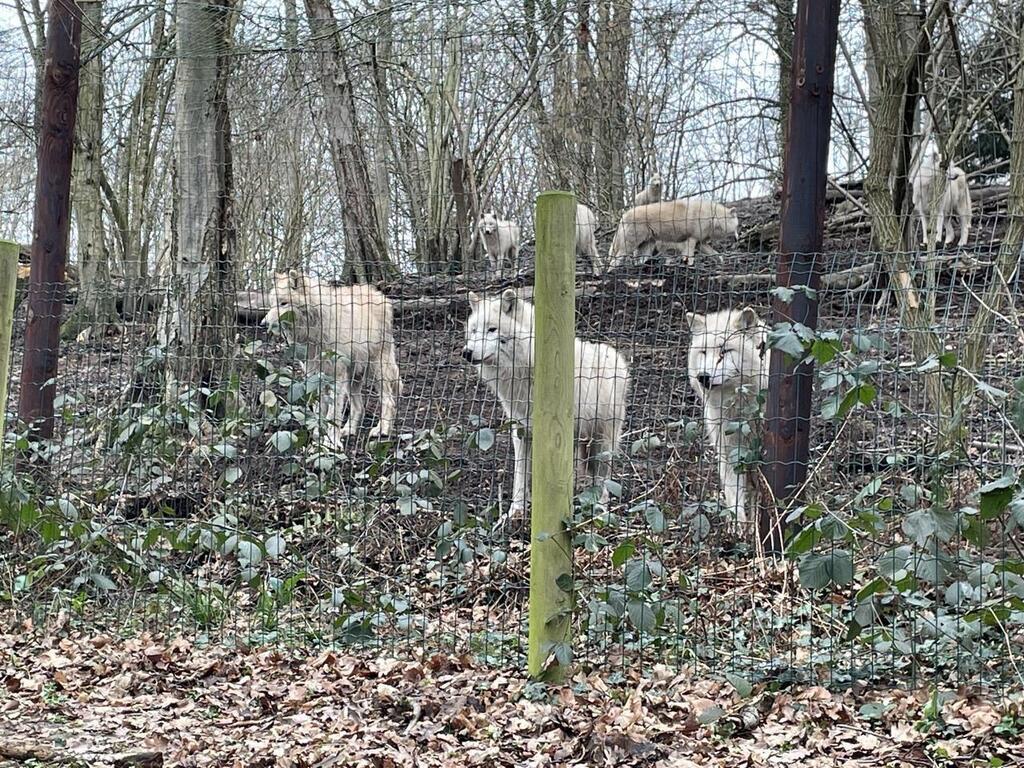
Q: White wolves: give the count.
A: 8